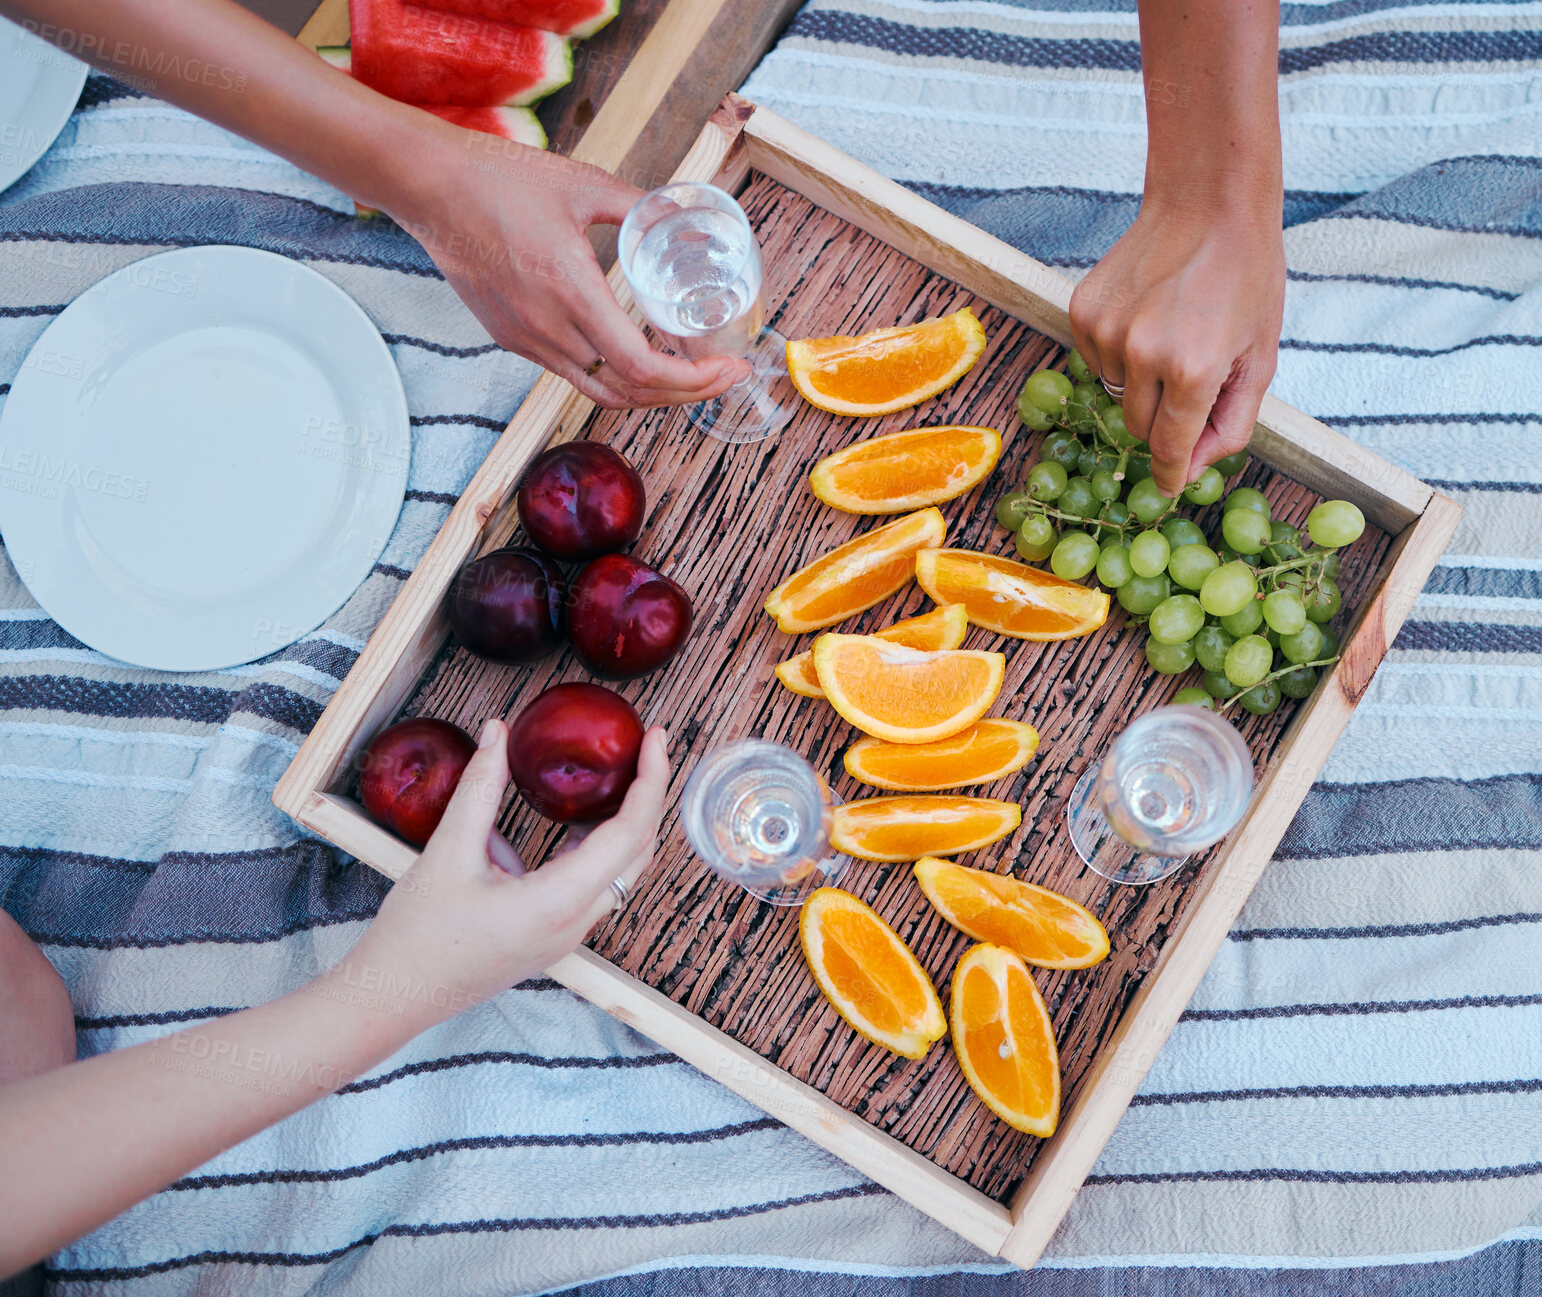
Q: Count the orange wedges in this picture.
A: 11